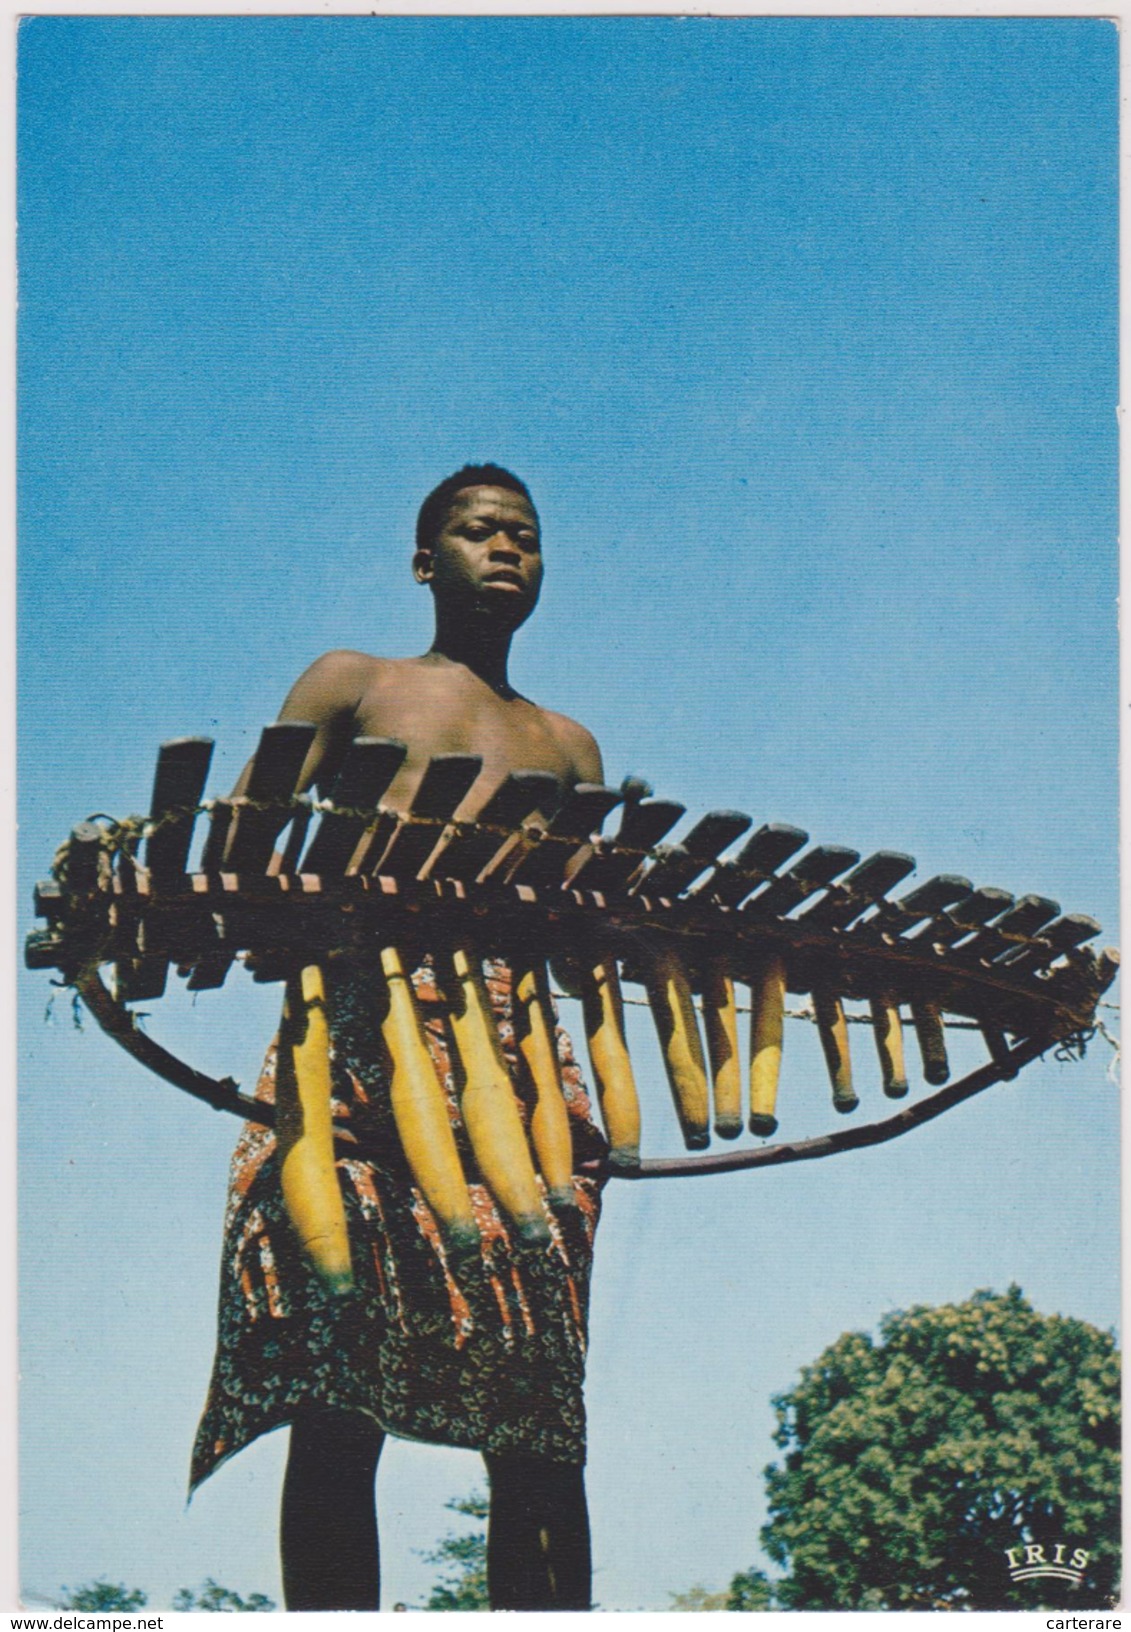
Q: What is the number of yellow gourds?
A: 11